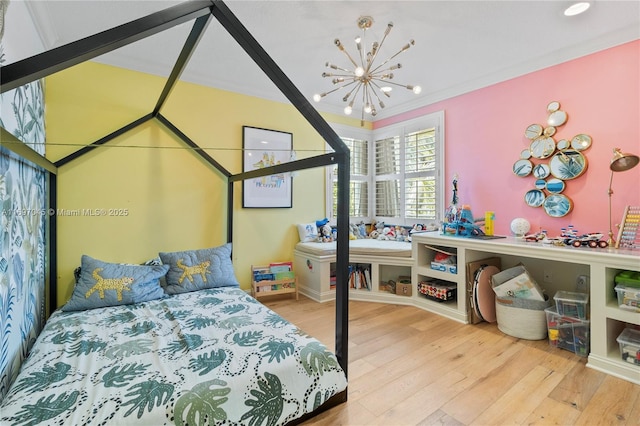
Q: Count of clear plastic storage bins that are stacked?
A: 2